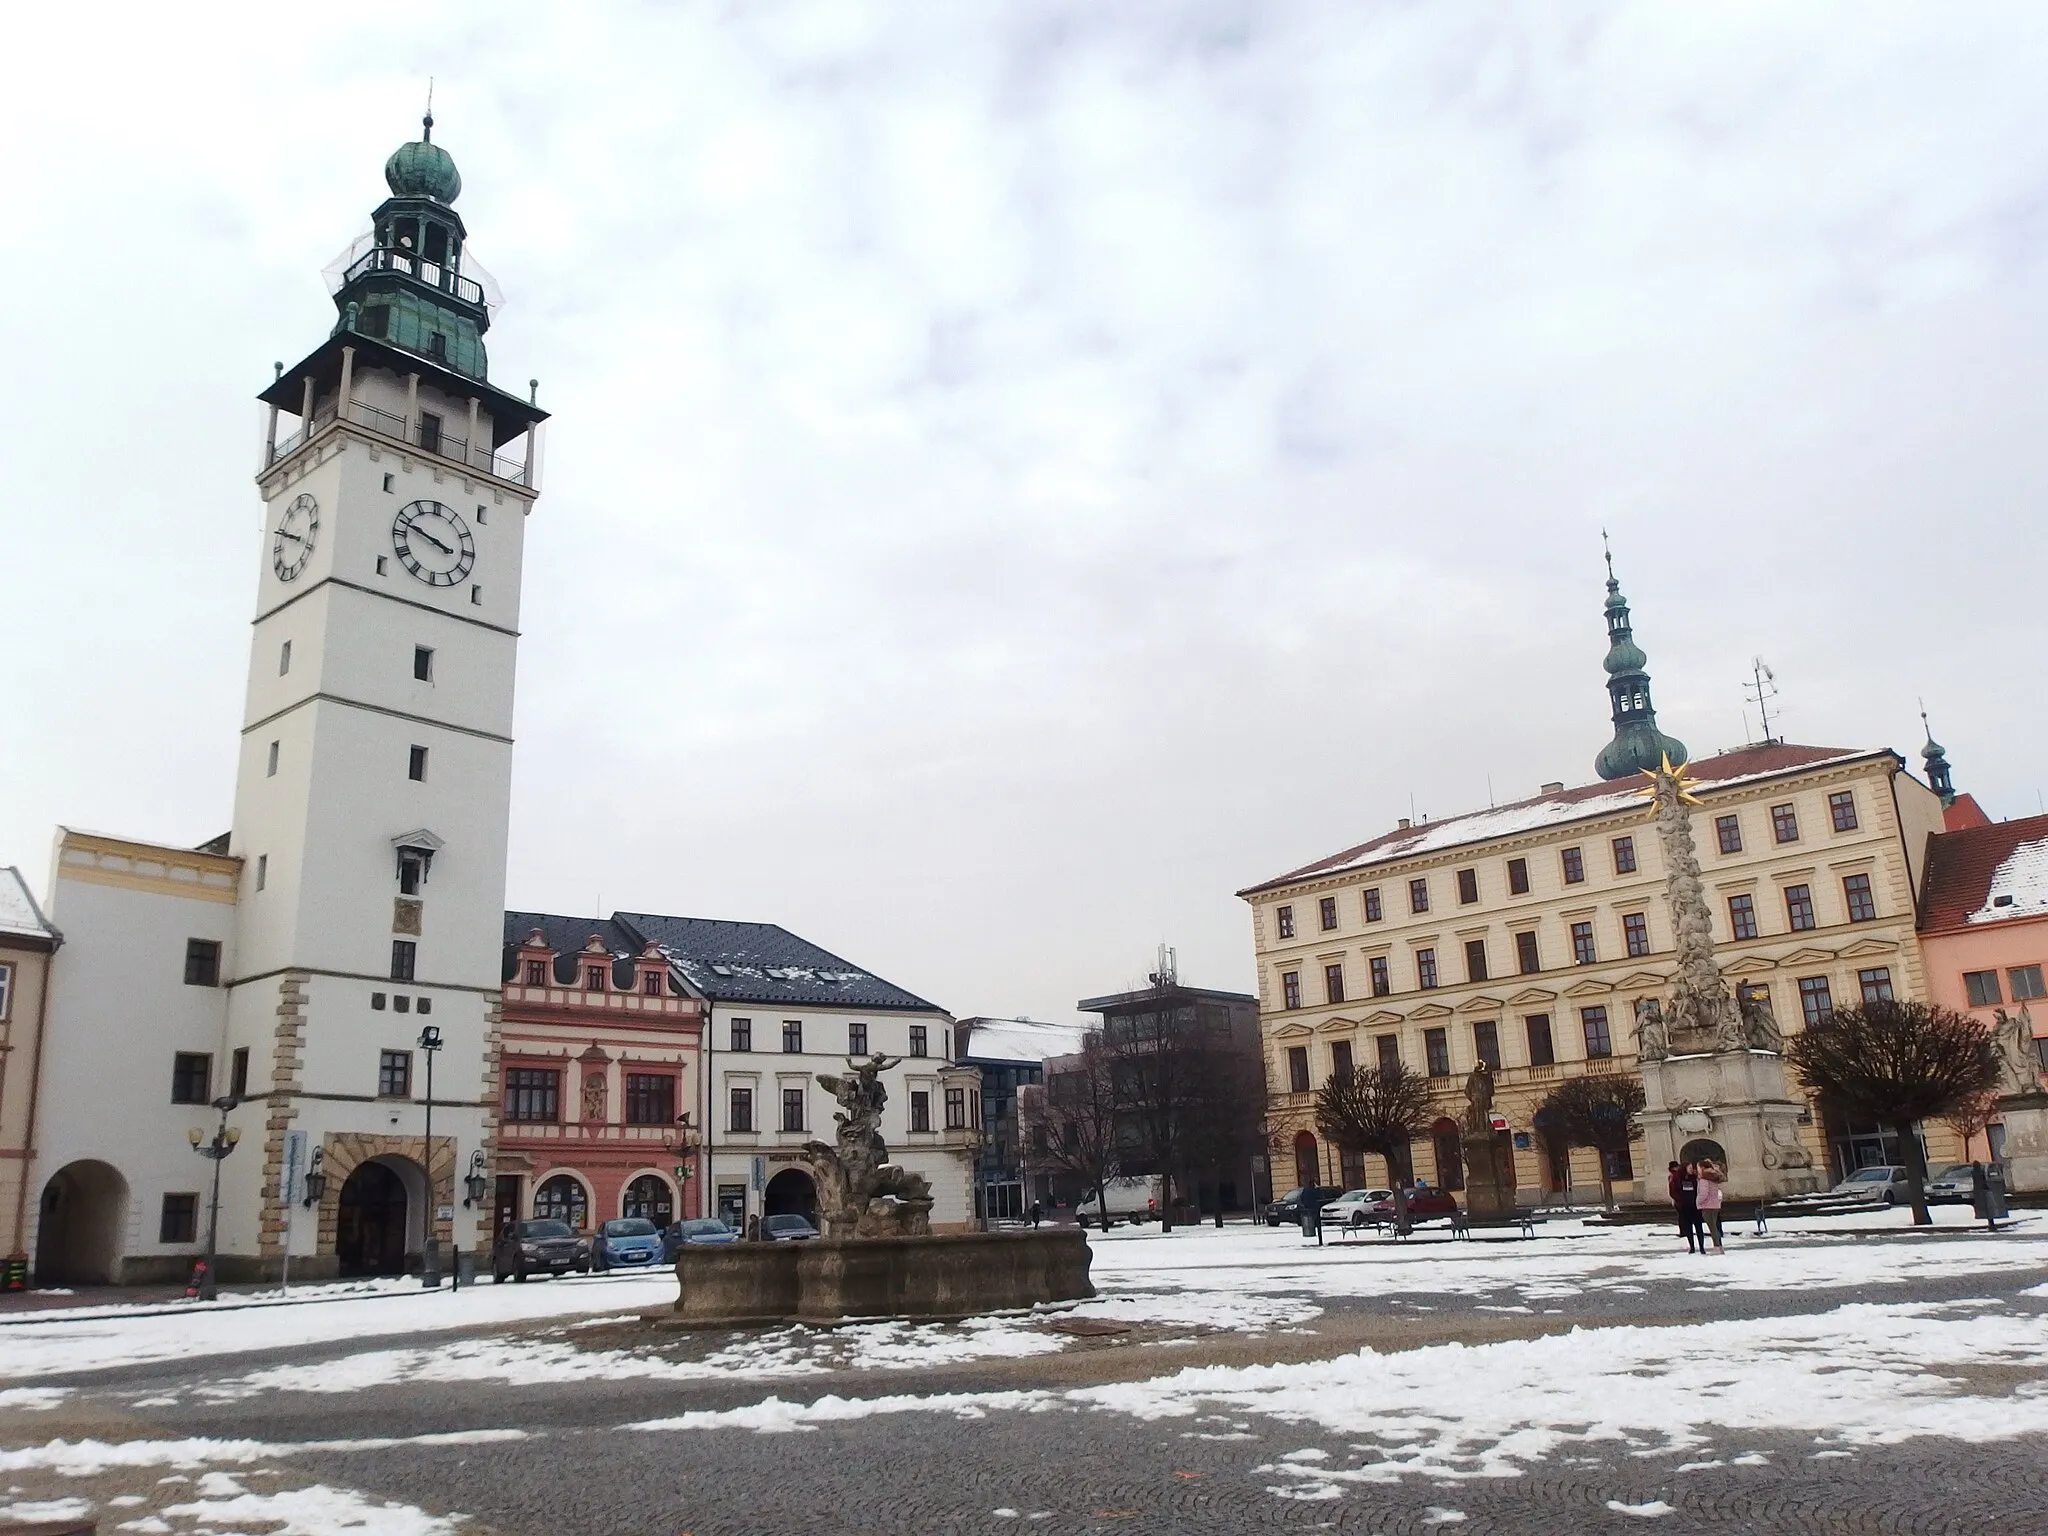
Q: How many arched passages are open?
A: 3